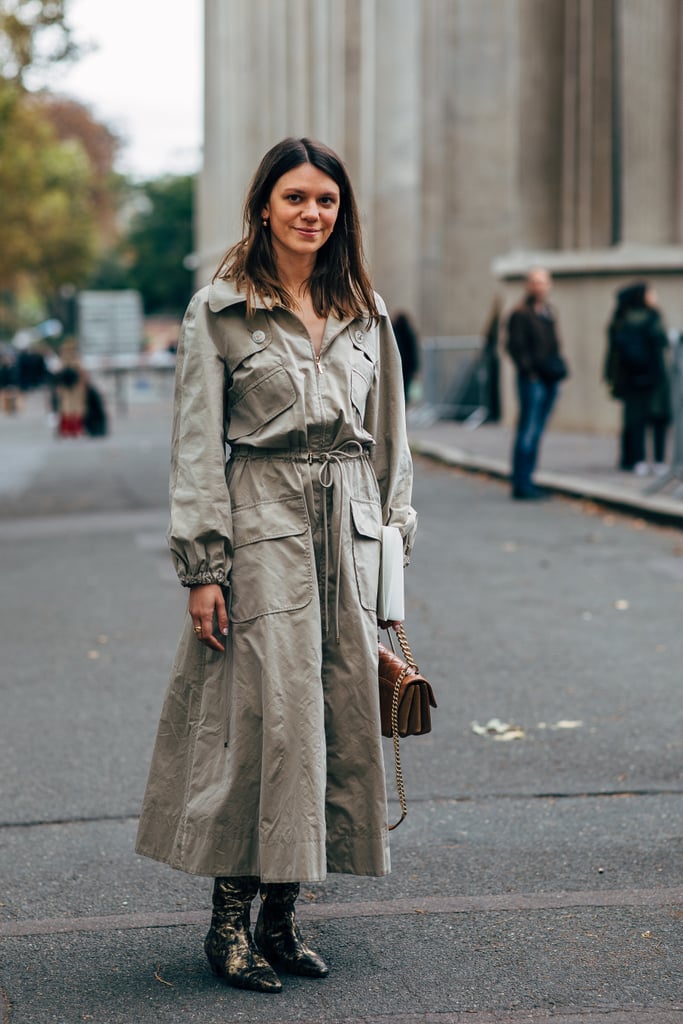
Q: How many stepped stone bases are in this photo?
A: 1